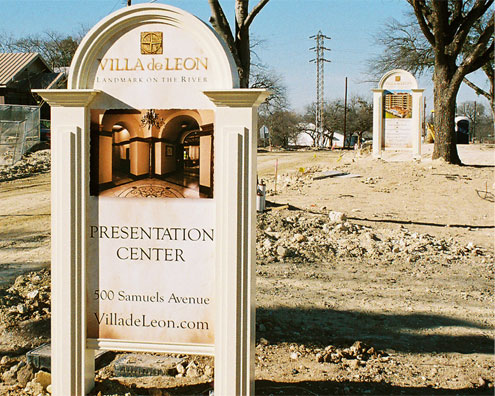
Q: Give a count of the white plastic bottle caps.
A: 0